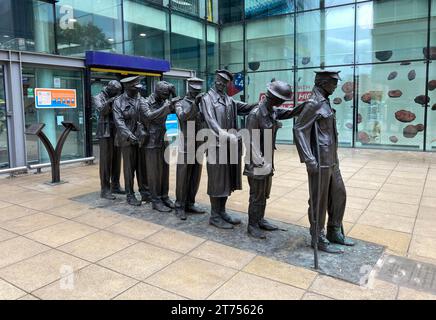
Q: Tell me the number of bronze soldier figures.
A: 7